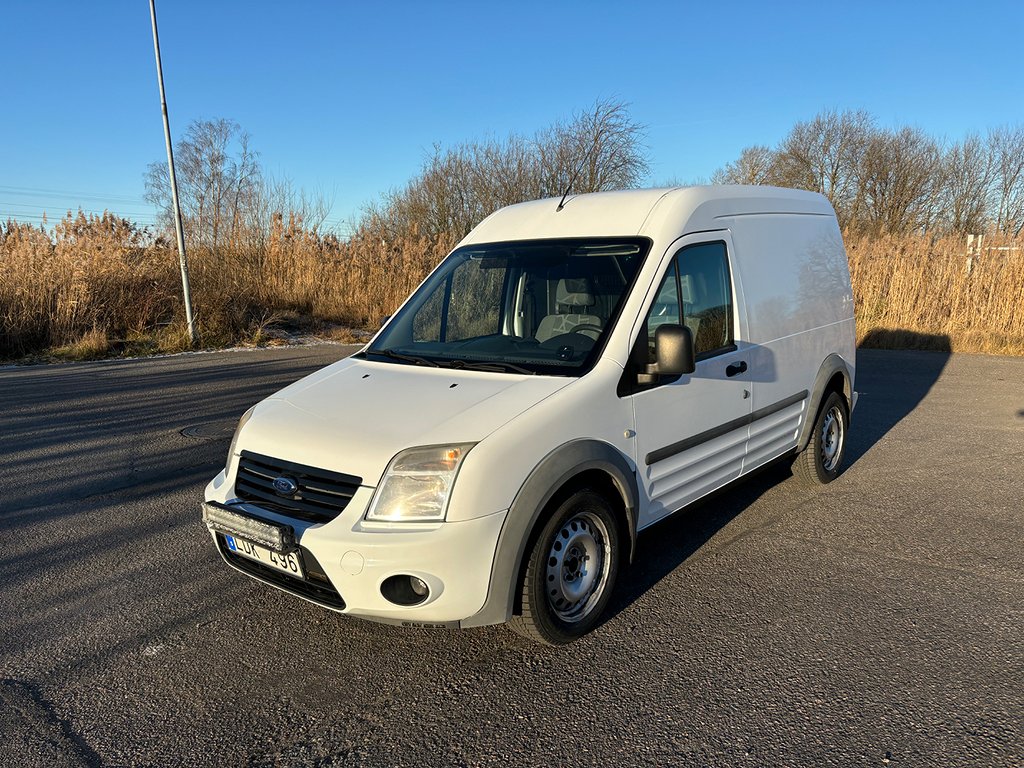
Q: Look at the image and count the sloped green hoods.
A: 0